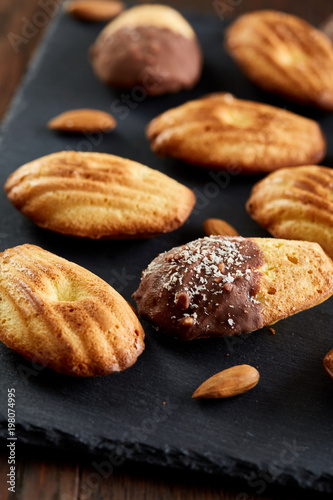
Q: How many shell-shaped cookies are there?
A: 7